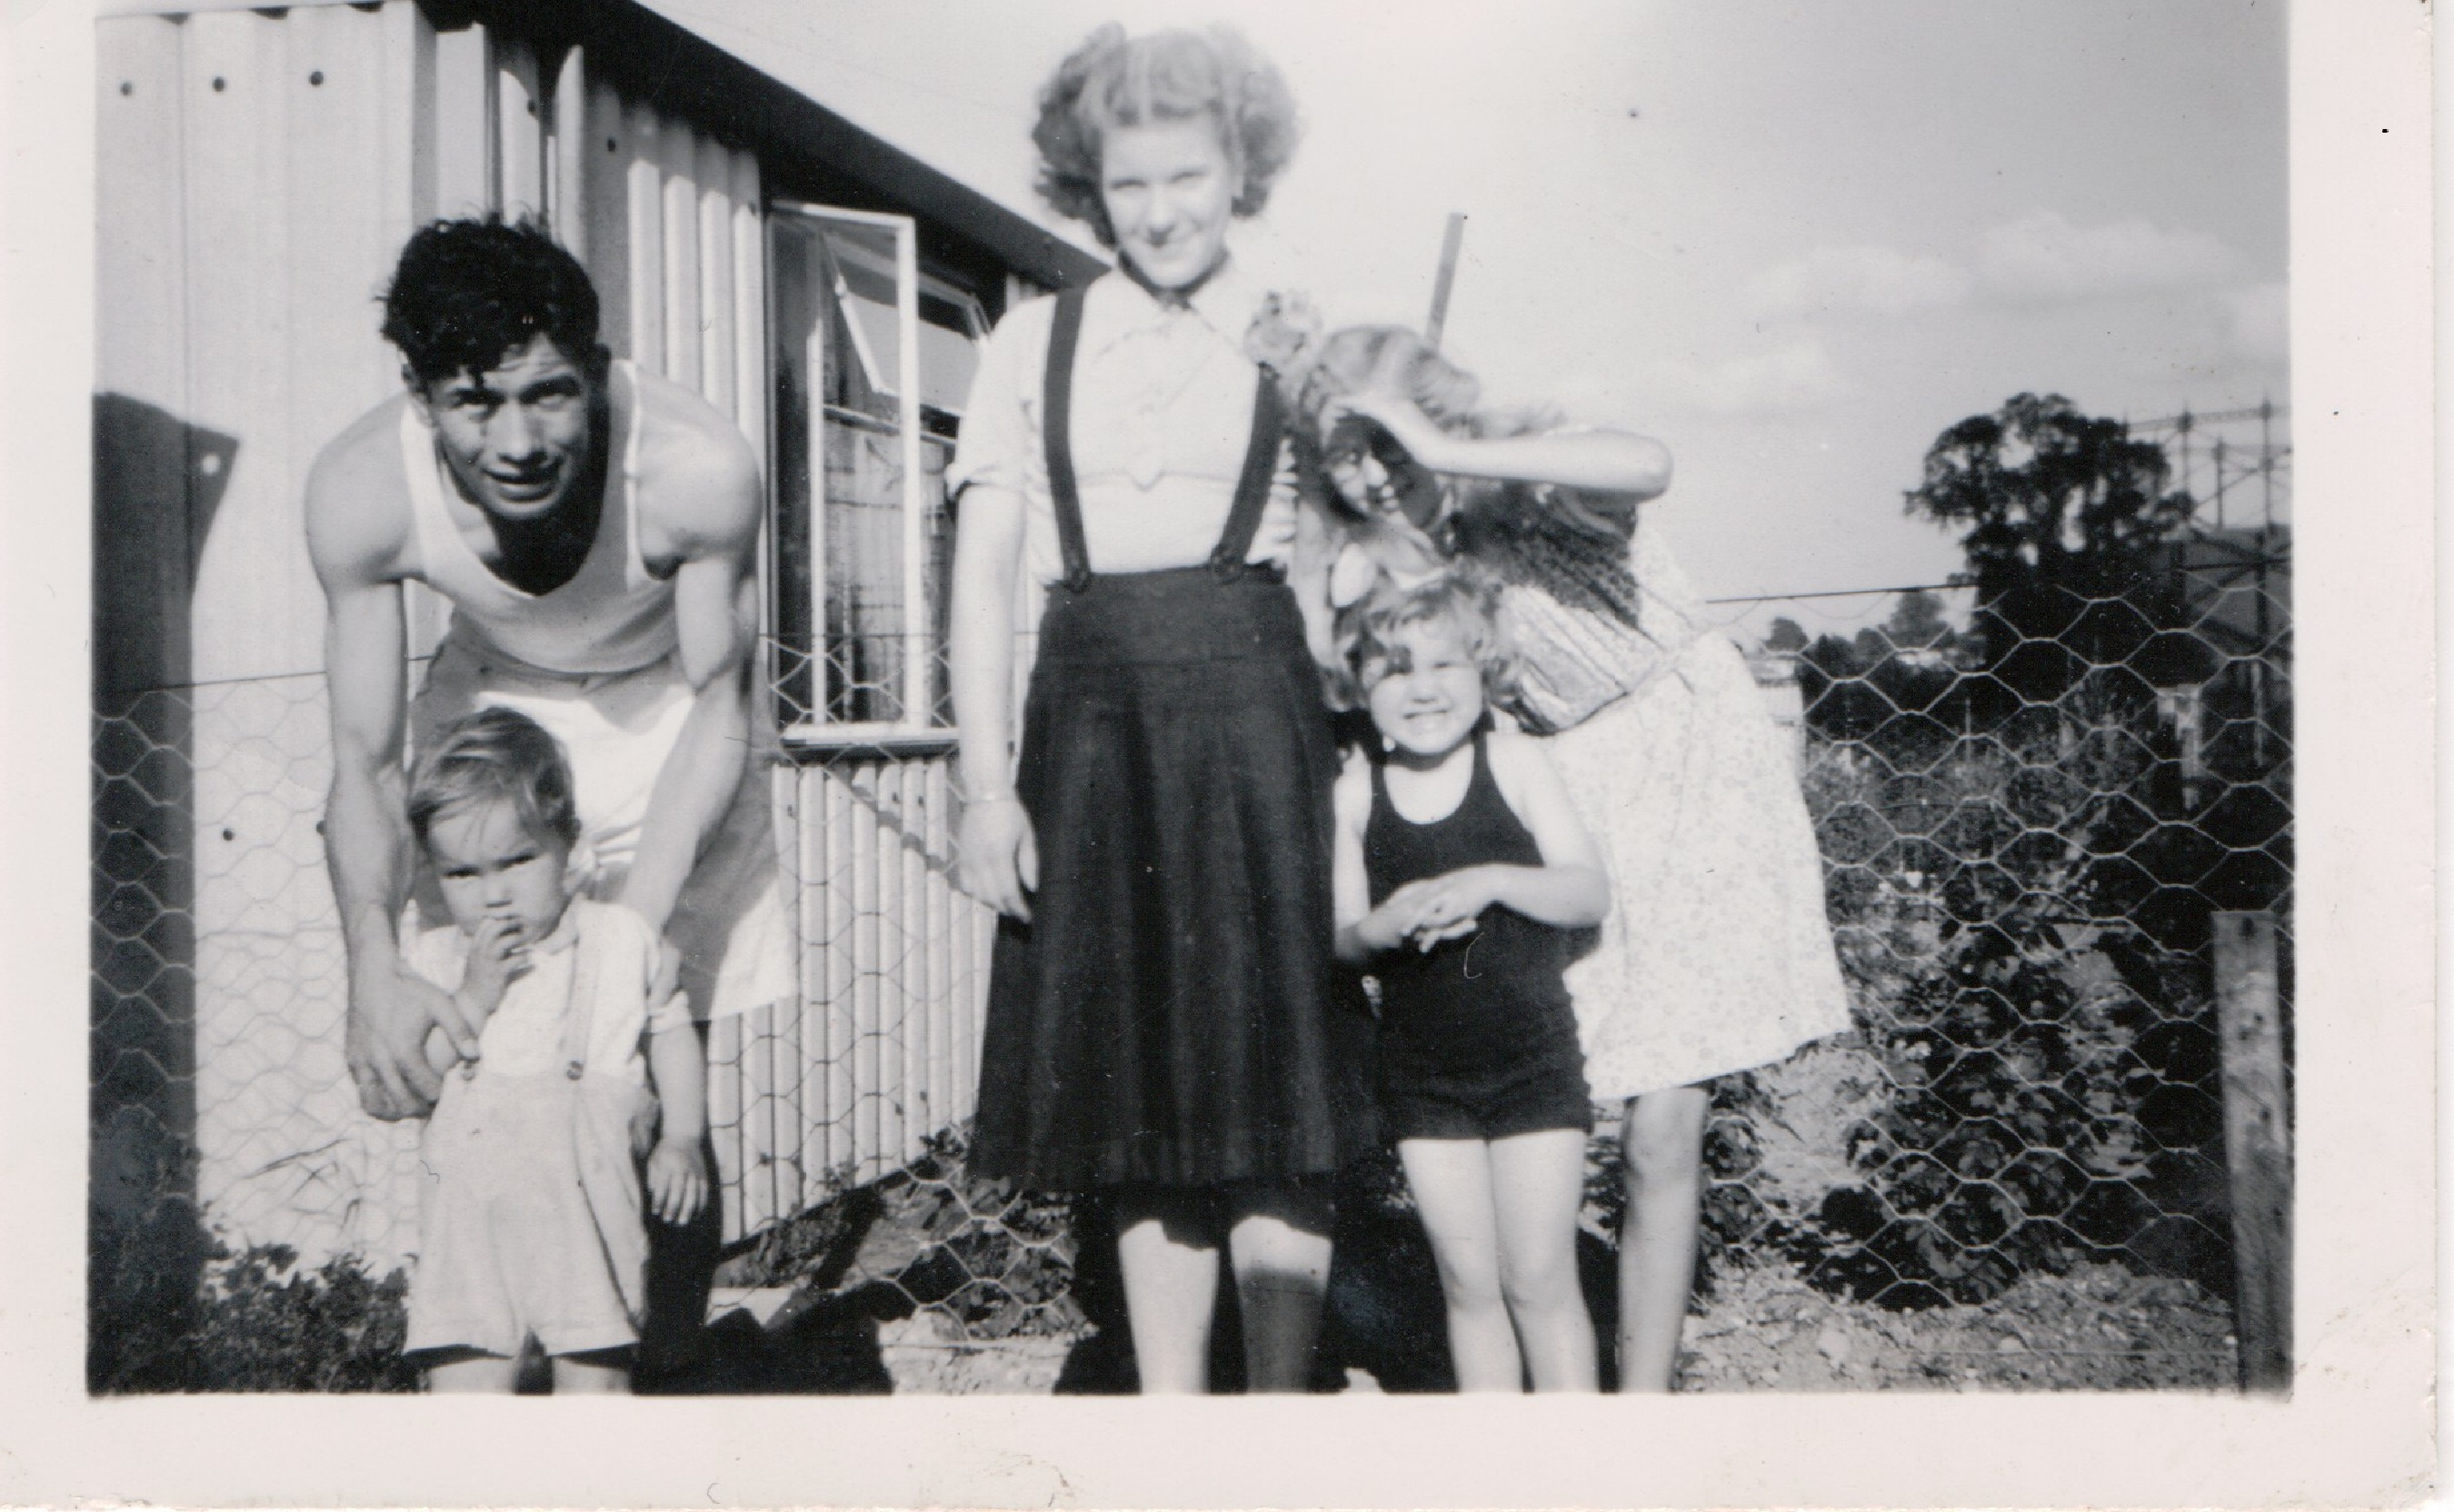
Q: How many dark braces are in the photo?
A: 2